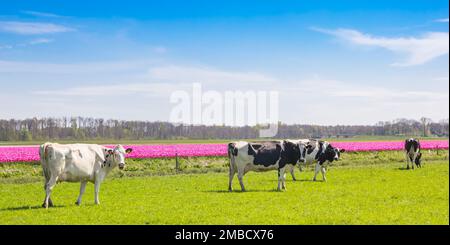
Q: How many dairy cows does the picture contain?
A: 4